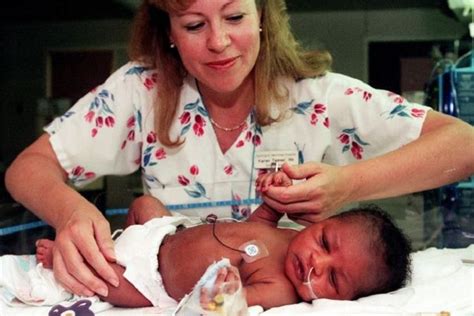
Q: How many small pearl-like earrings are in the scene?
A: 2